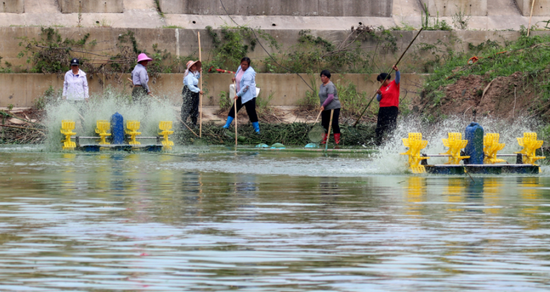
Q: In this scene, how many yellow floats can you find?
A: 8